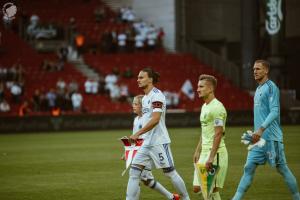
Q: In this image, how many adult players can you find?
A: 3